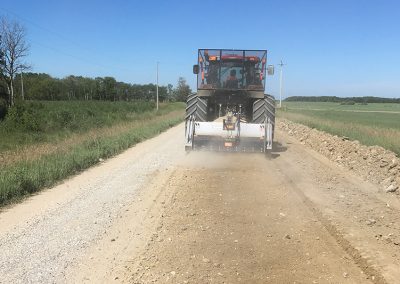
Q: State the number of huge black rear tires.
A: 2